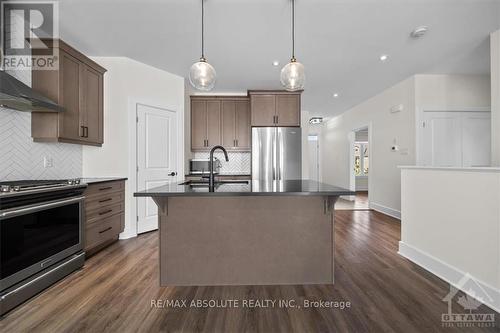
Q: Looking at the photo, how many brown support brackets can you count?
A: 2